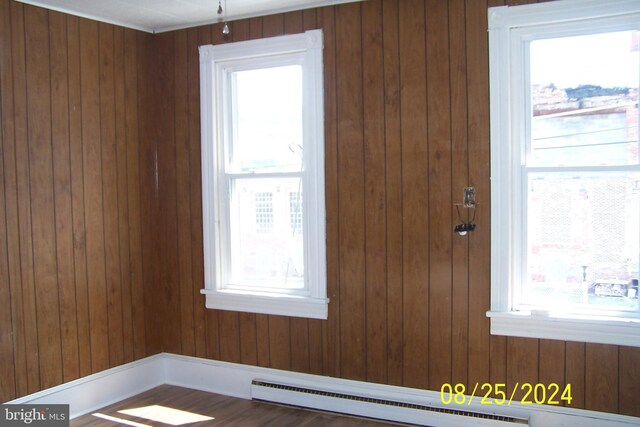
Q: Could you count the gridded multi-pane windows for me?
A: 2